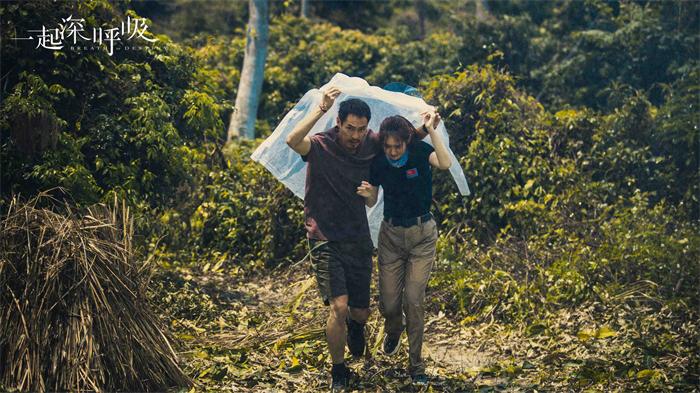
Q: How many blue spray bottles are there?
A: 0